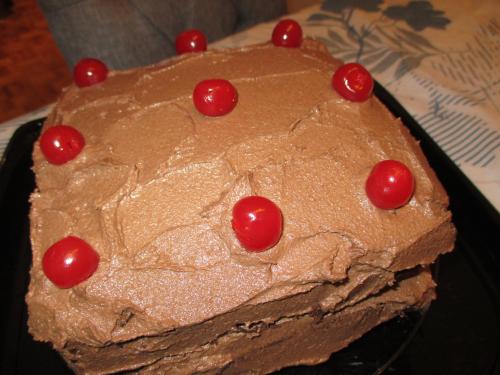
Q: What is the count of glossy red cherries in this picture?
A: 9